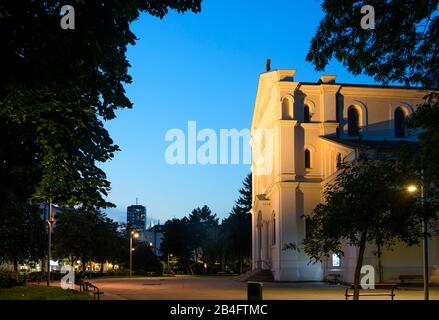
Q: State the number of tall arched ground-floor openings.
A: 2